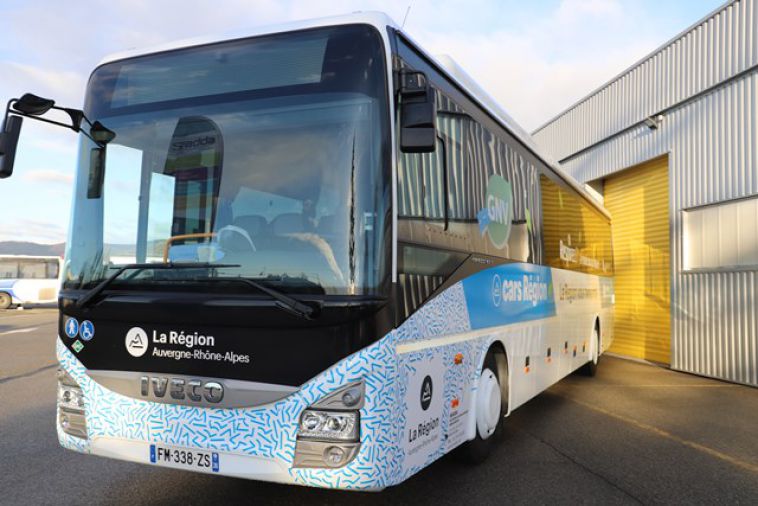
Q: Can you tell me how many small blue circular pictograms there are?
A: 2